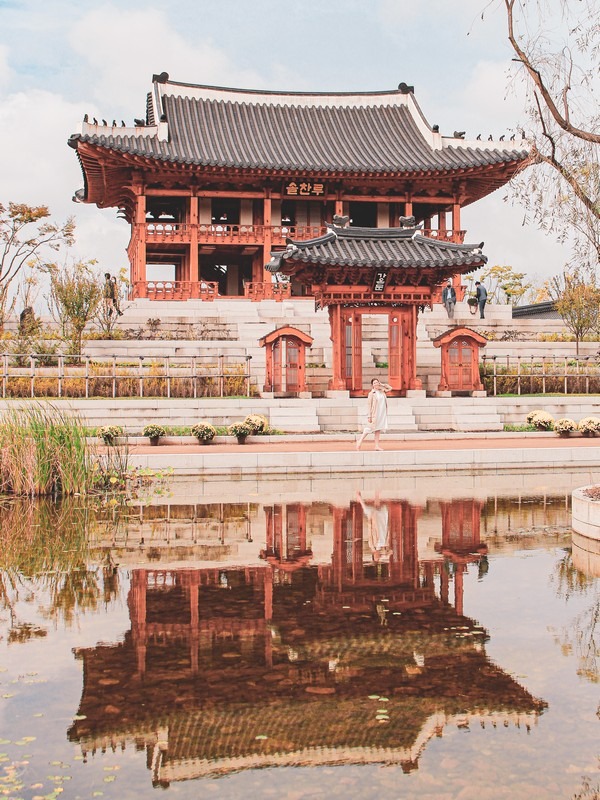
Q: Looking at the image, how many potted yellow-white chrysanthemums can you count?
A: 8